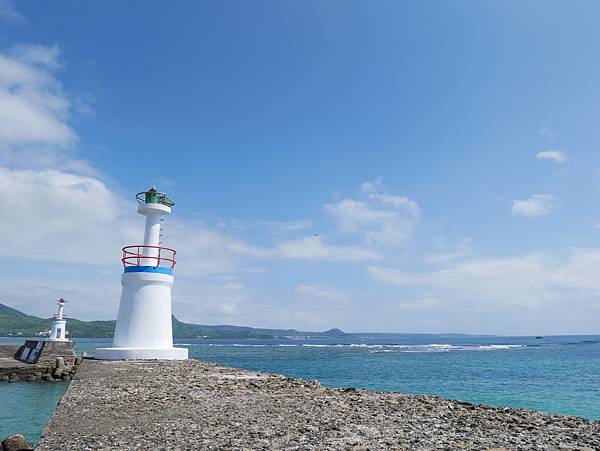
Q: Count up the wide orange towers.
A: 0